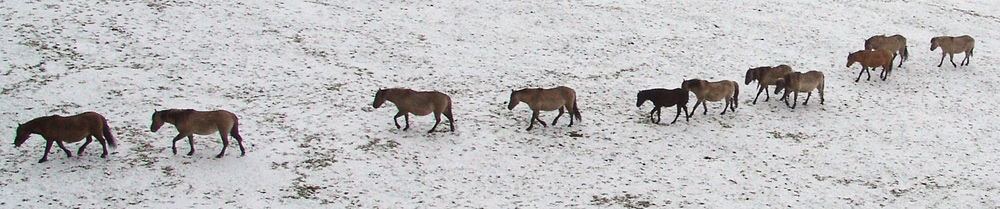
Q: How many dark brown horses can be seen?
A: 2